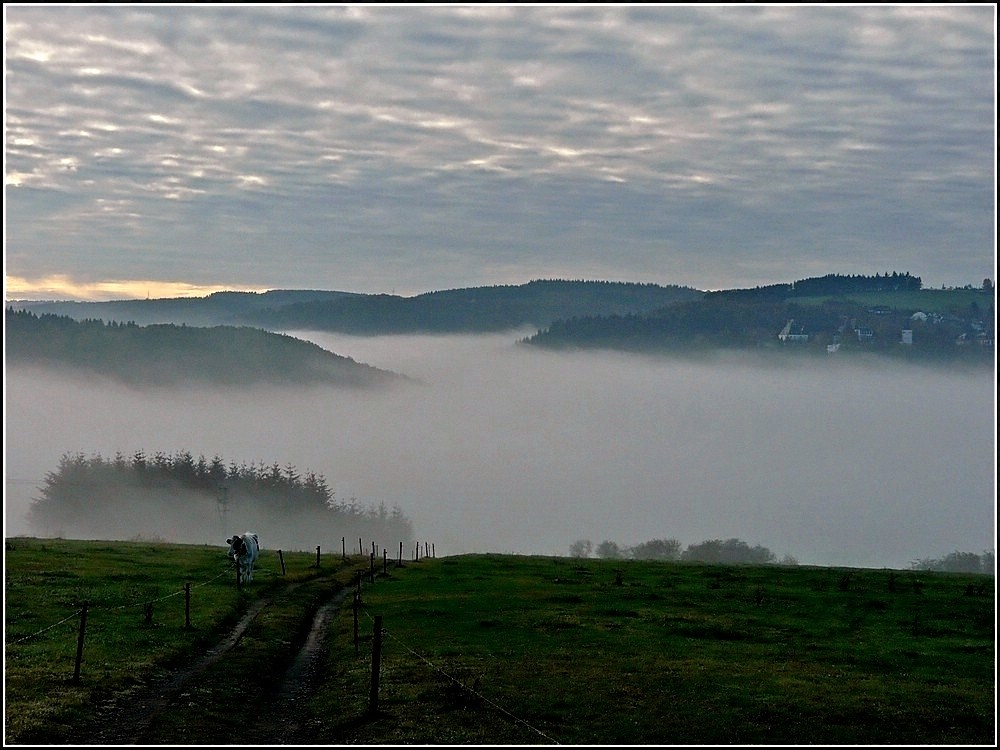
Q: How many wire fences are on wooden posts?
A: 2